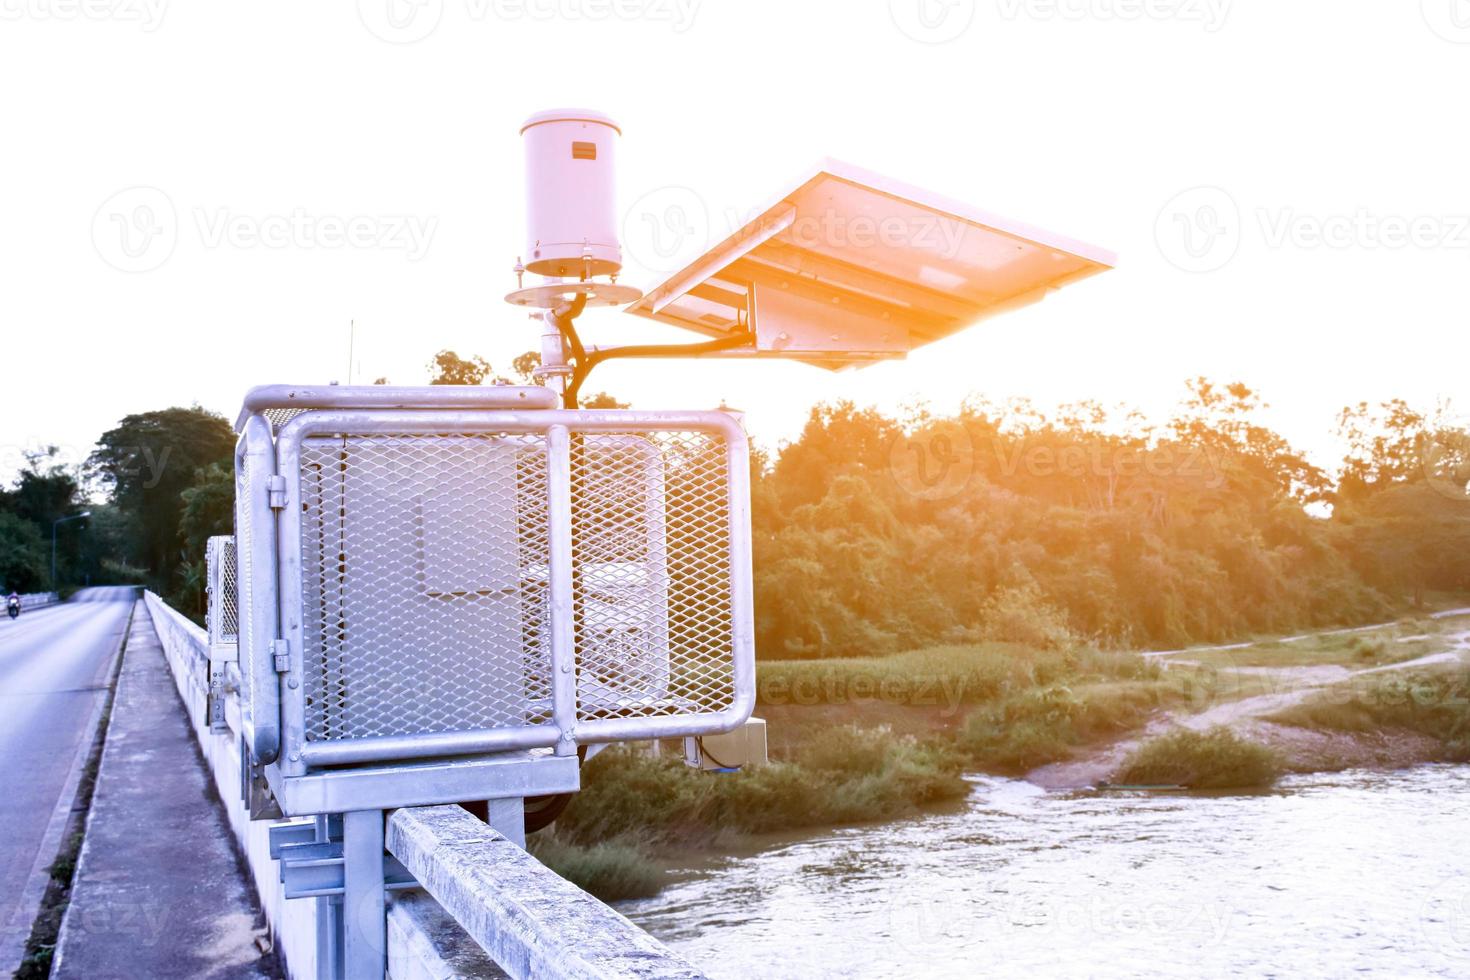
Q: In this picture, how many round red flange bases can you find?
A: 0